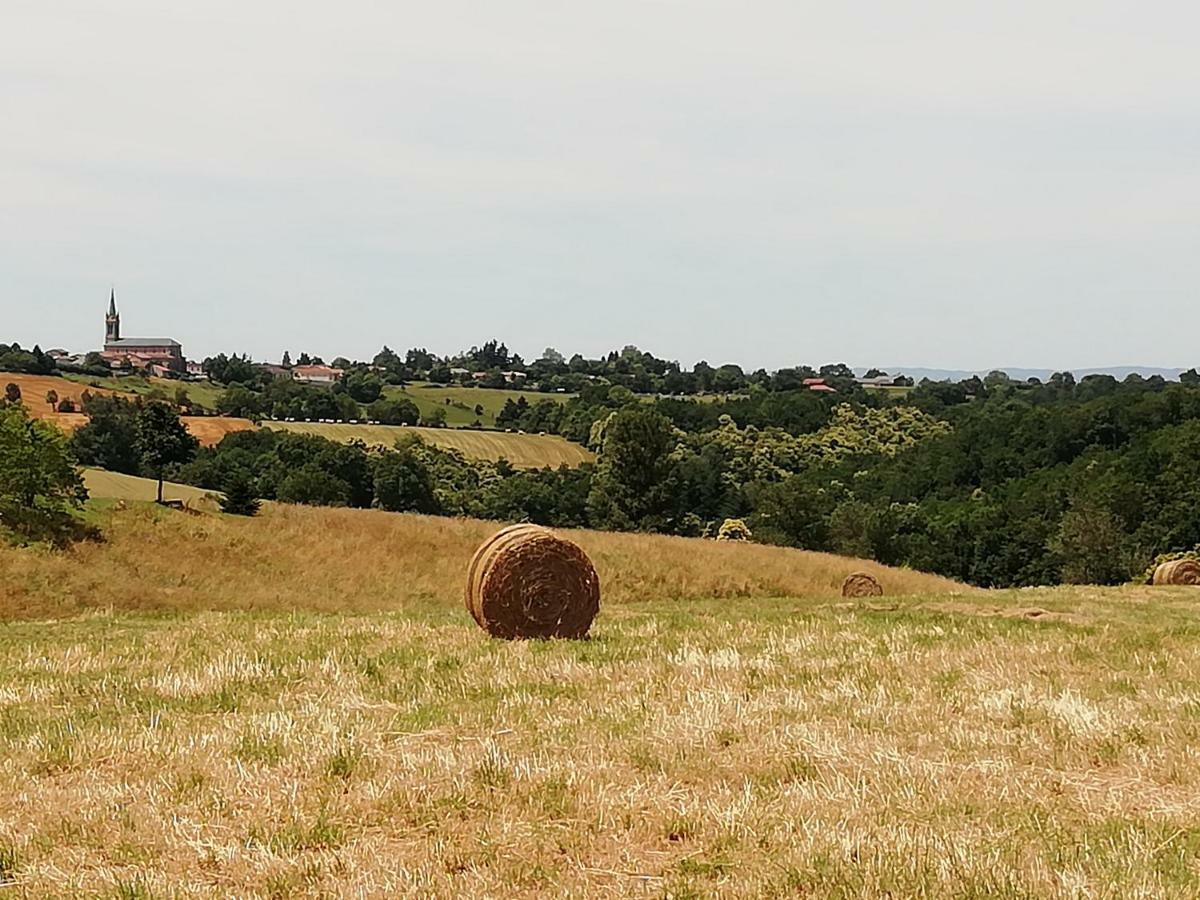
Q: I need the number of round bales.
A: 3